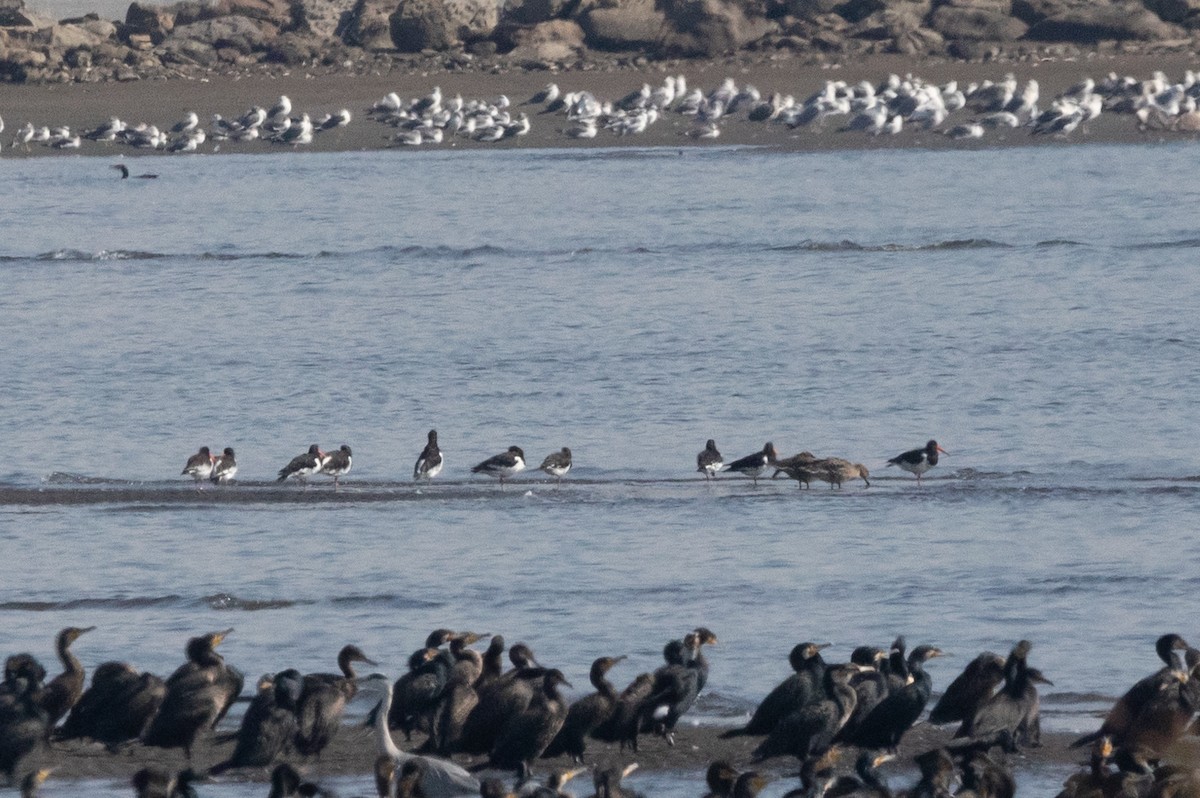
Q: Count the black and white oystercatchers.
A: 10